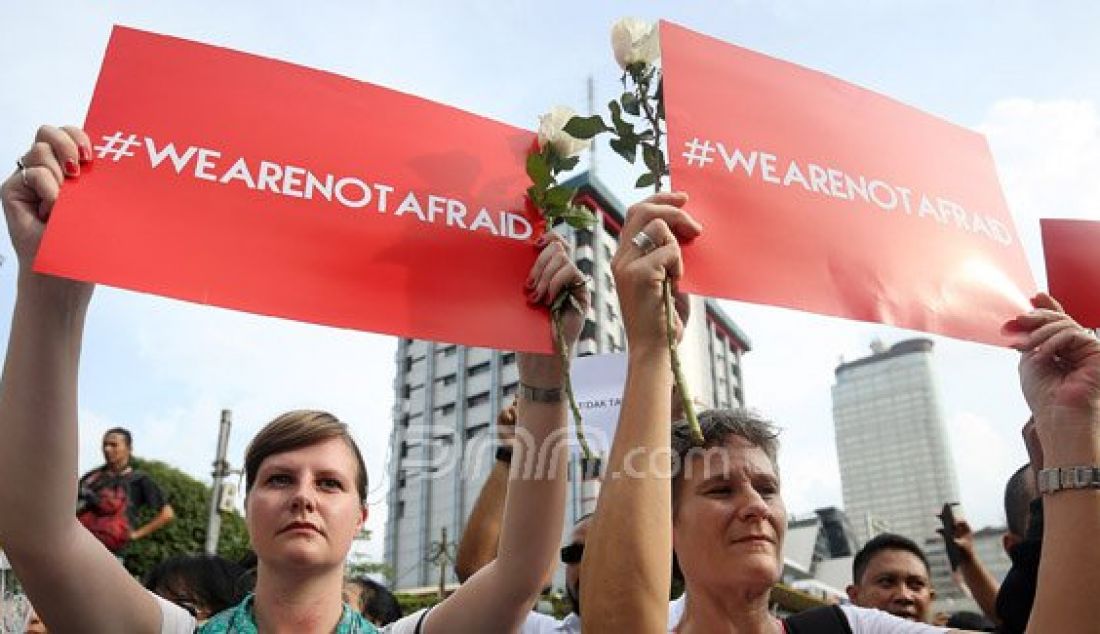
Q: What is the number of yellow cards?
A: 0